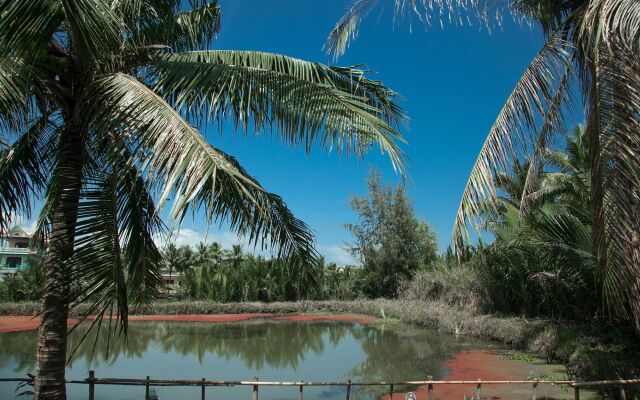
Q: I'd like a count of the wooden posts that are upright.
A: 12